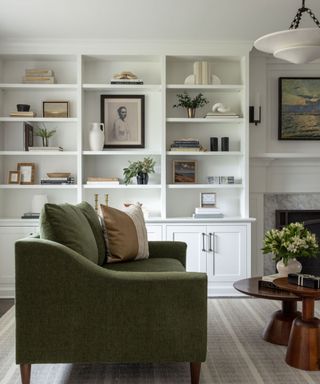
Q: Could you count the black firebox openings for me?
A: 1